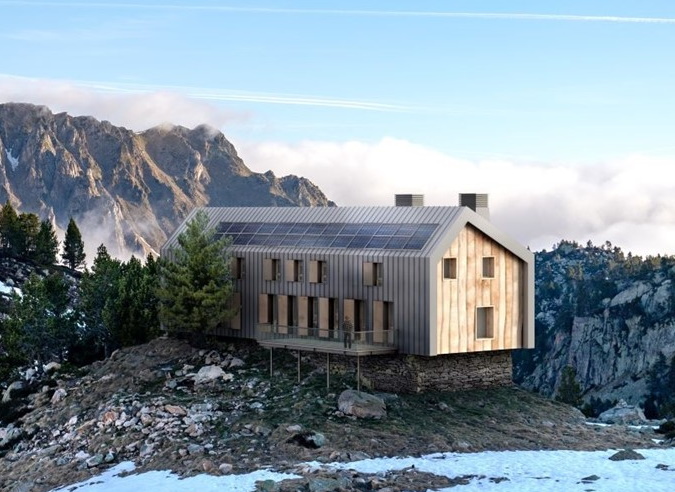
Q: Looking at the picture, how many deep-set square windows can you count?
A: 3